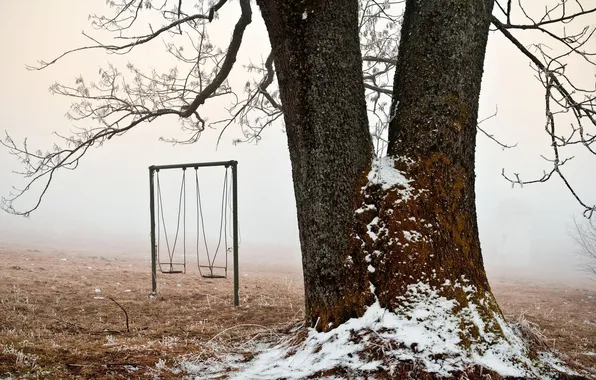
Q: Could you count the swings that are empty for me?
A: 2